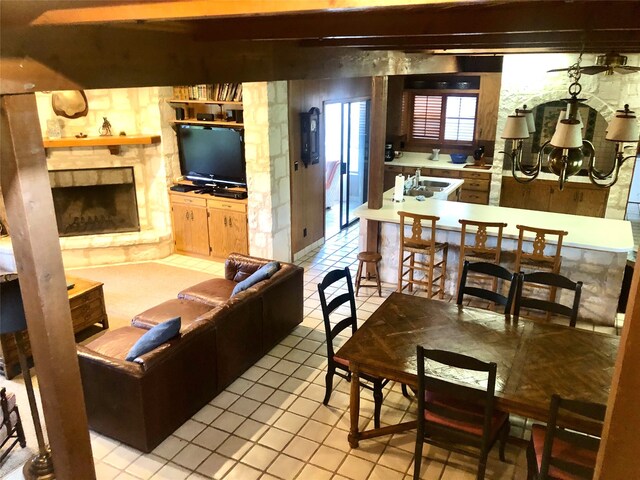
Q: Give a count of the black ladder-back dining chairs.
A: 5